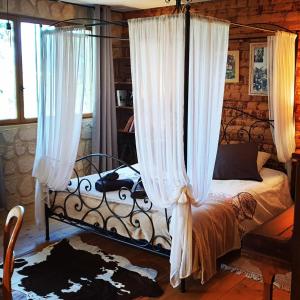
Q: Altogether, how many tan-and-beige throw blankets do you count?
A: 1